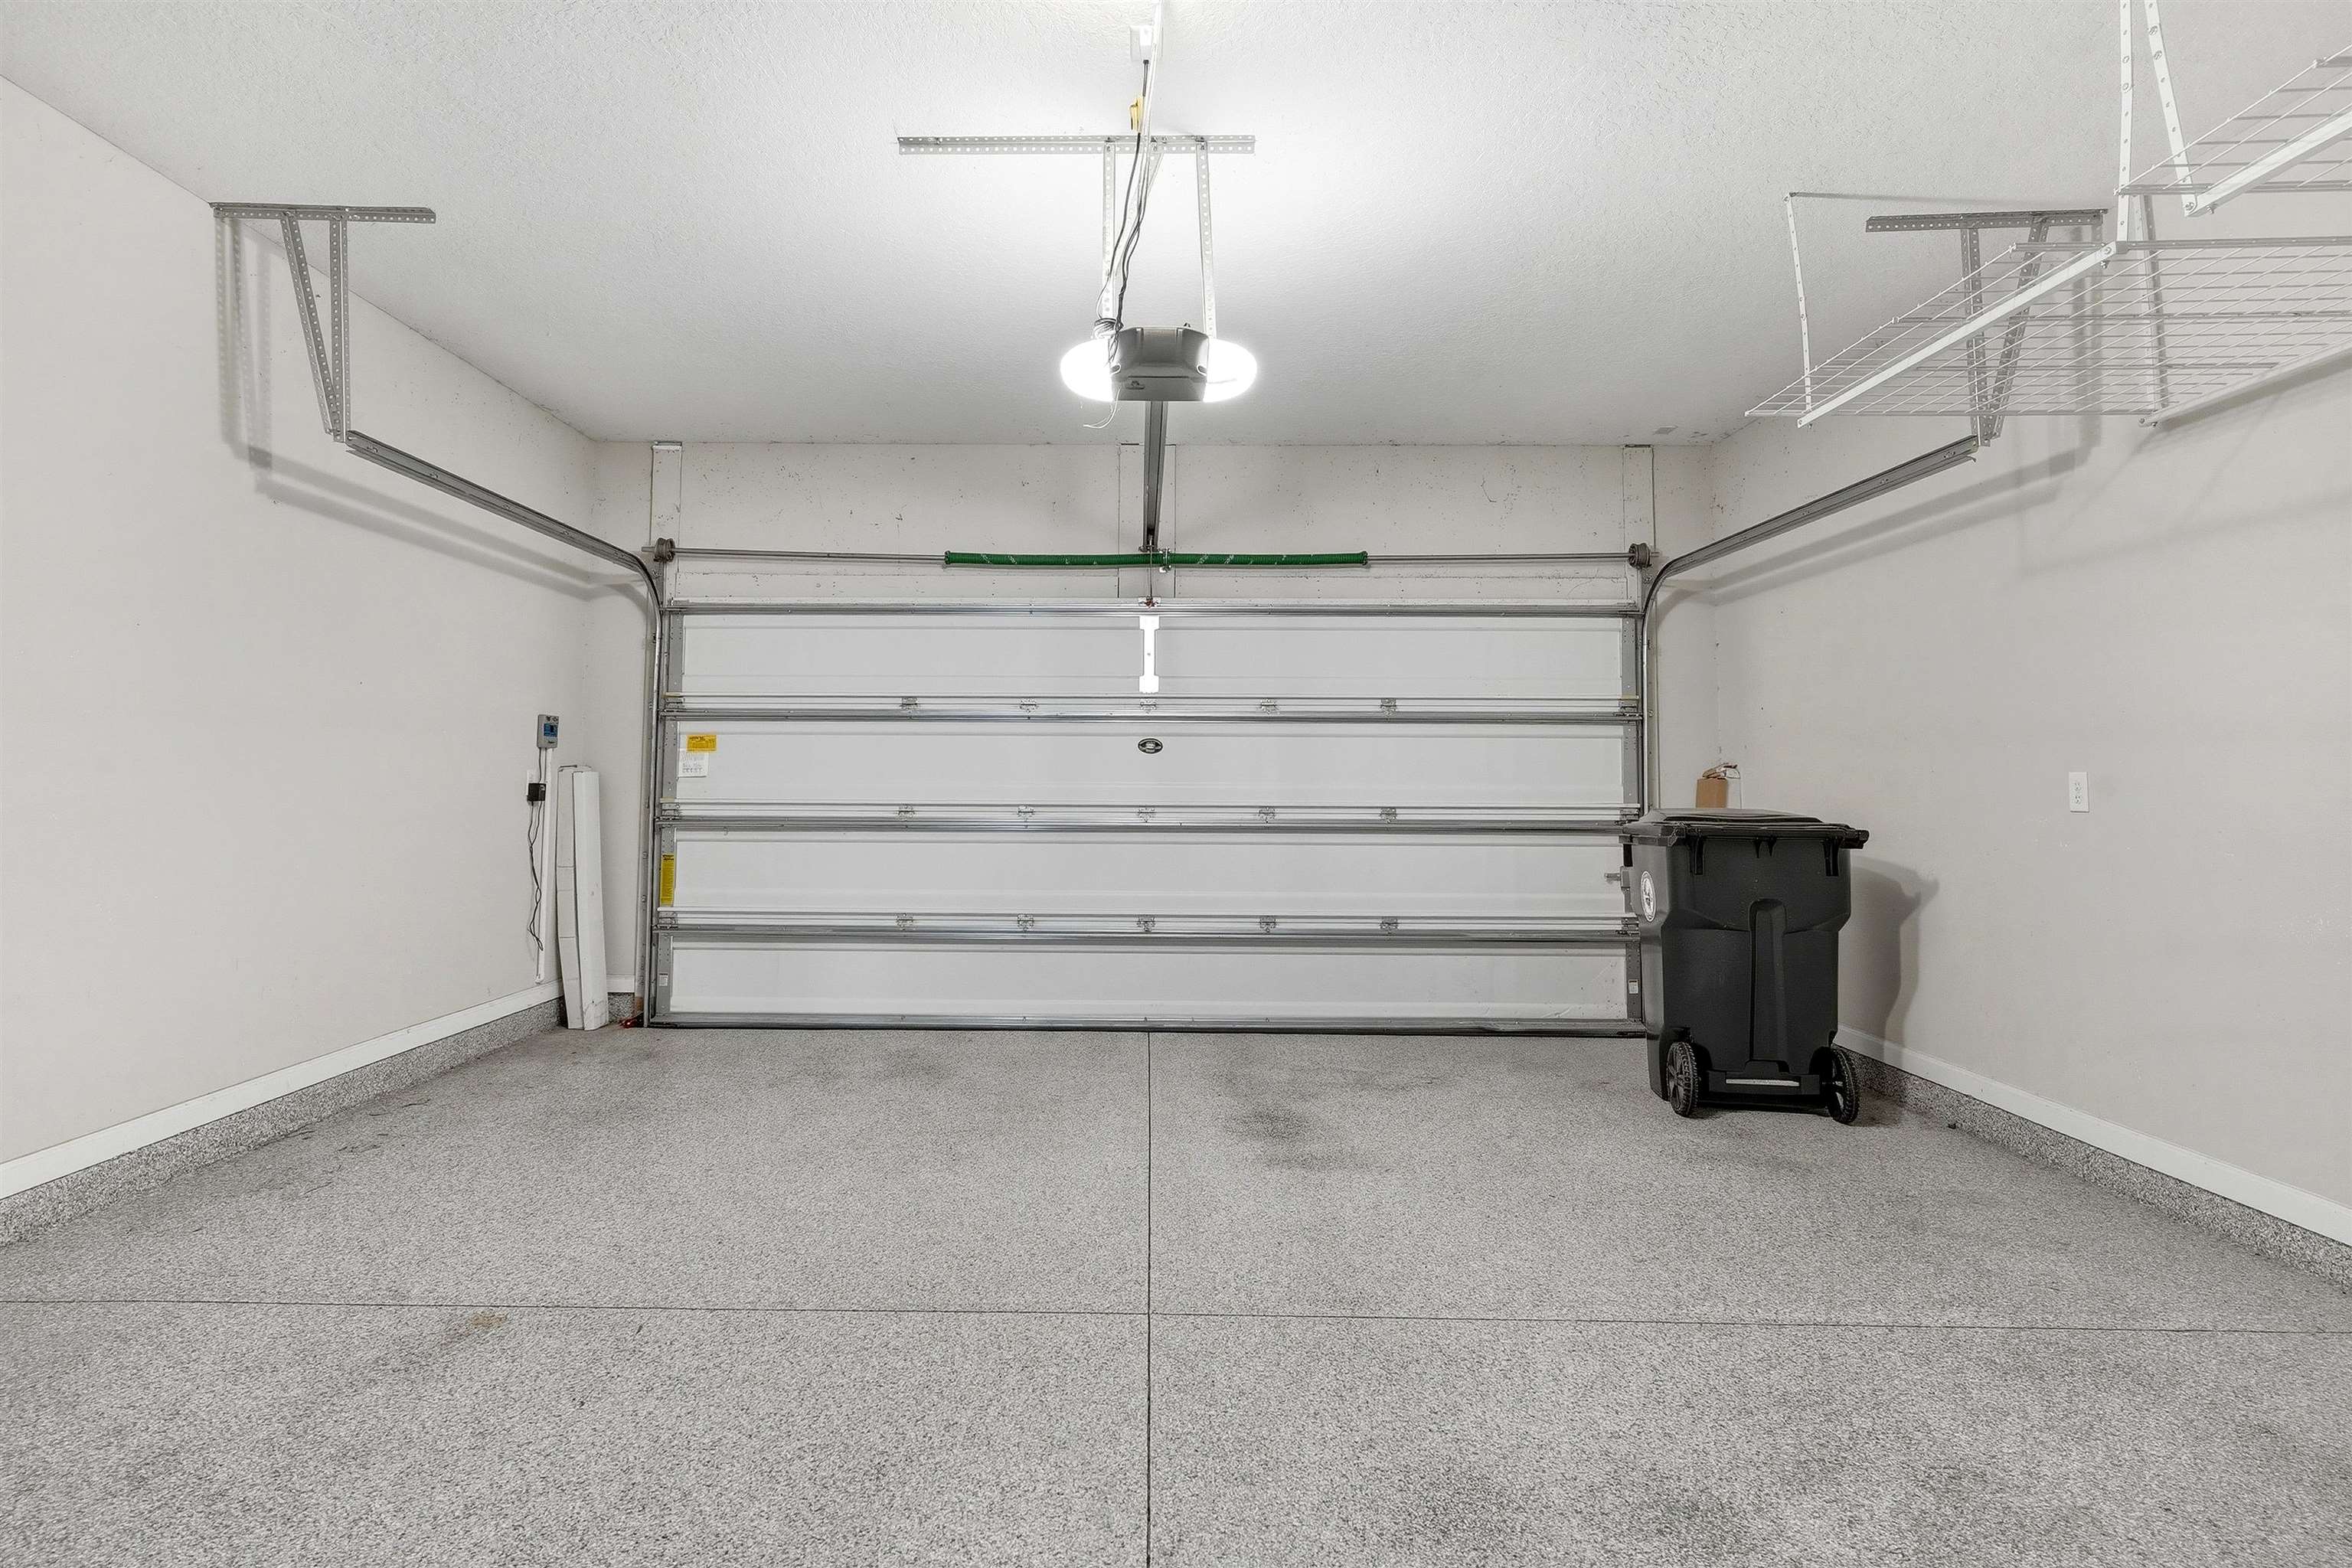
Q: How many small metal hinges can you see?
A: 15